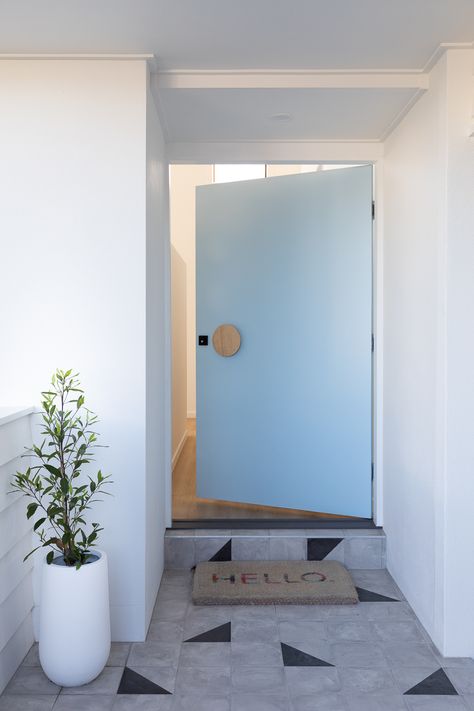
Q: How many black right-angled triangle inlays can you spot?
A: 7